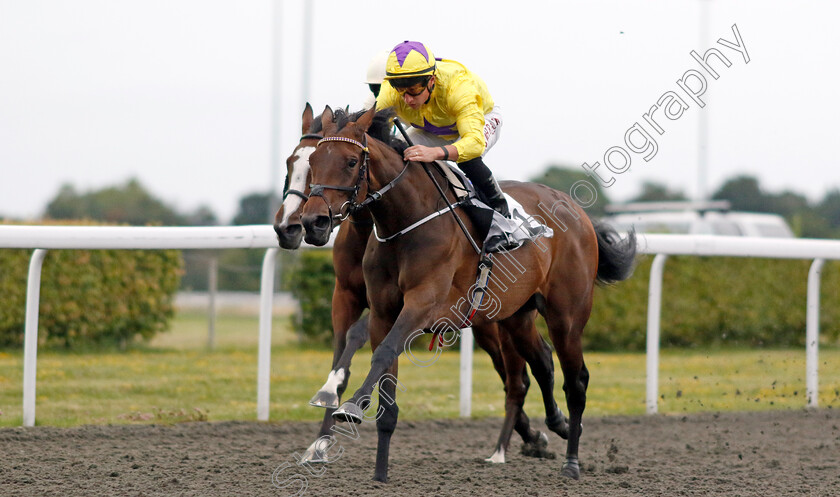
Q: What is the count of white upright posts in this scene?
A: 5